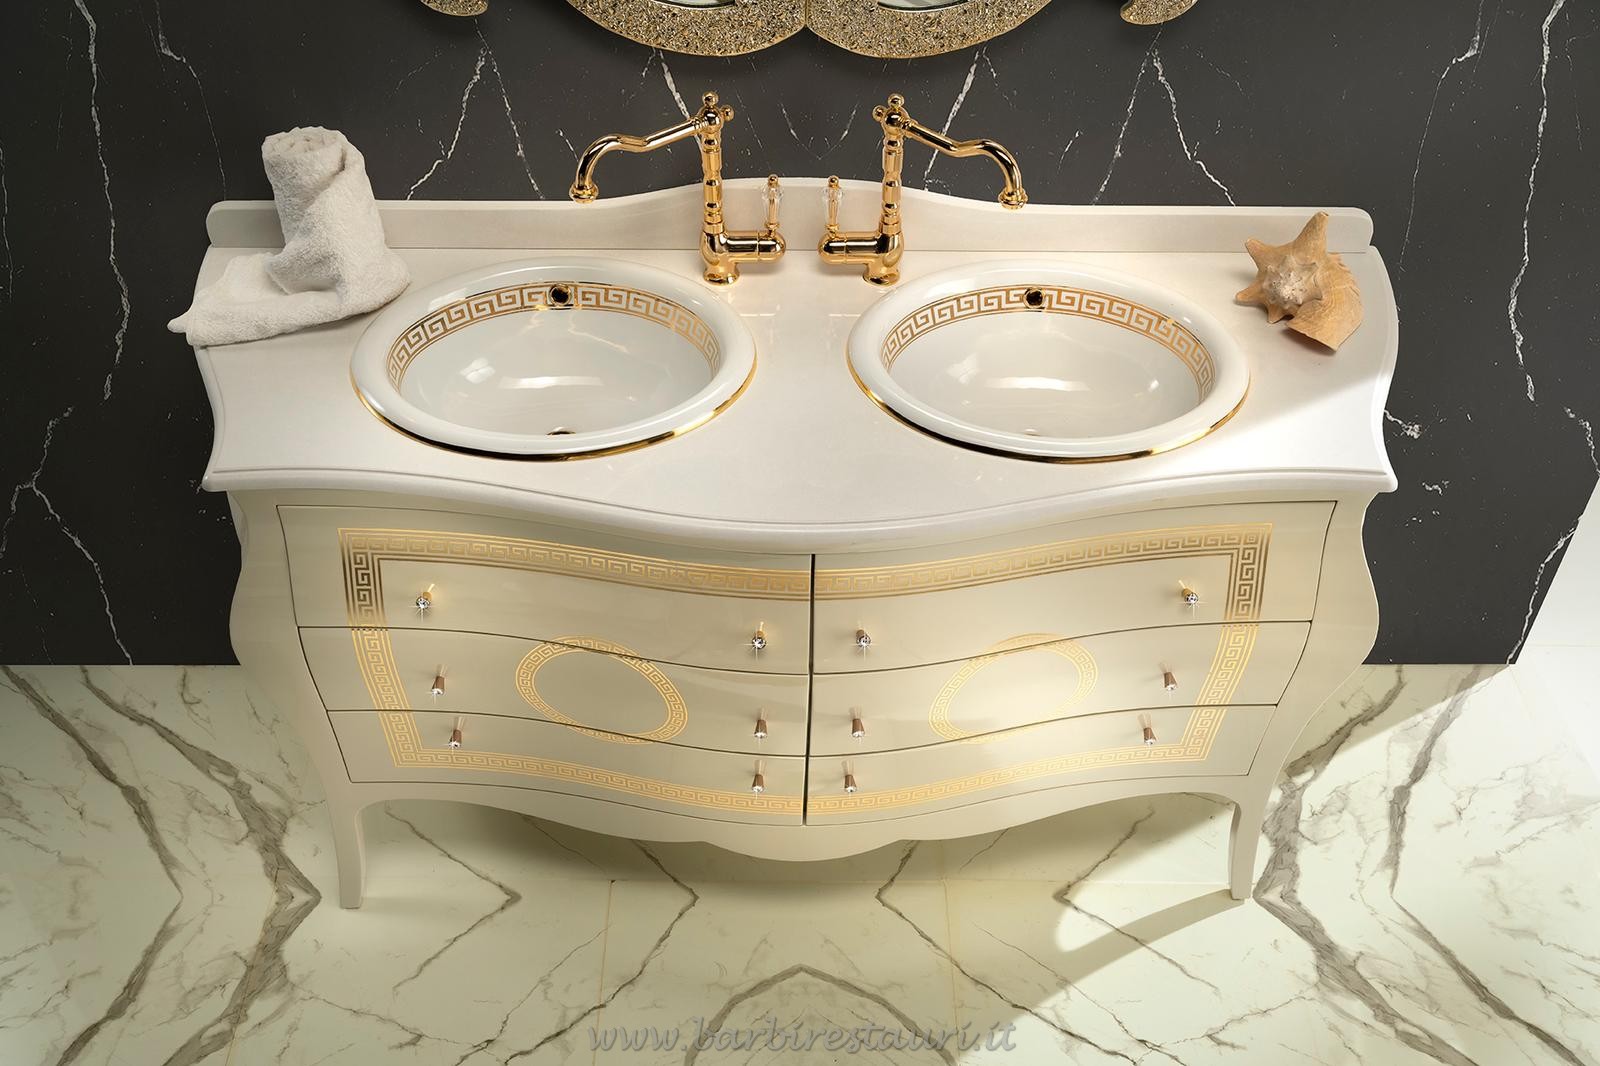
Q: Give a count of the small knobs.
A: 12